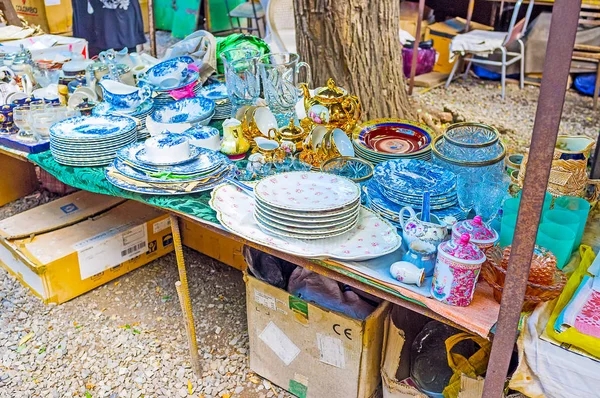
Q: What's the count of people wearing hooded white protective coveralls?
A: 0